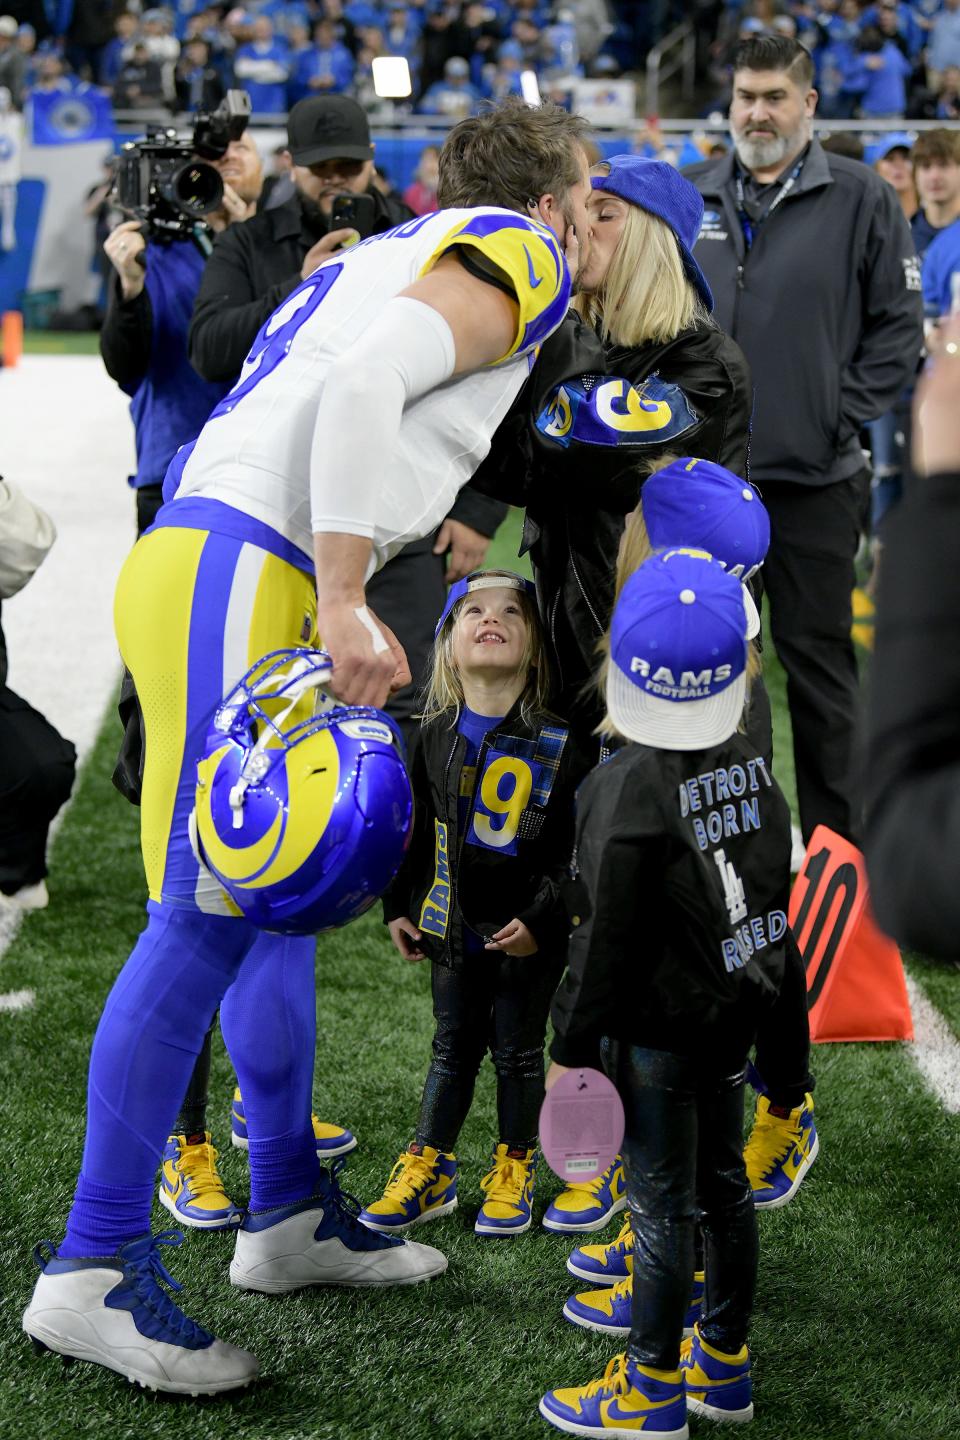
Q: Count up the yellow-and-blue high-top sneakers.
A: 10